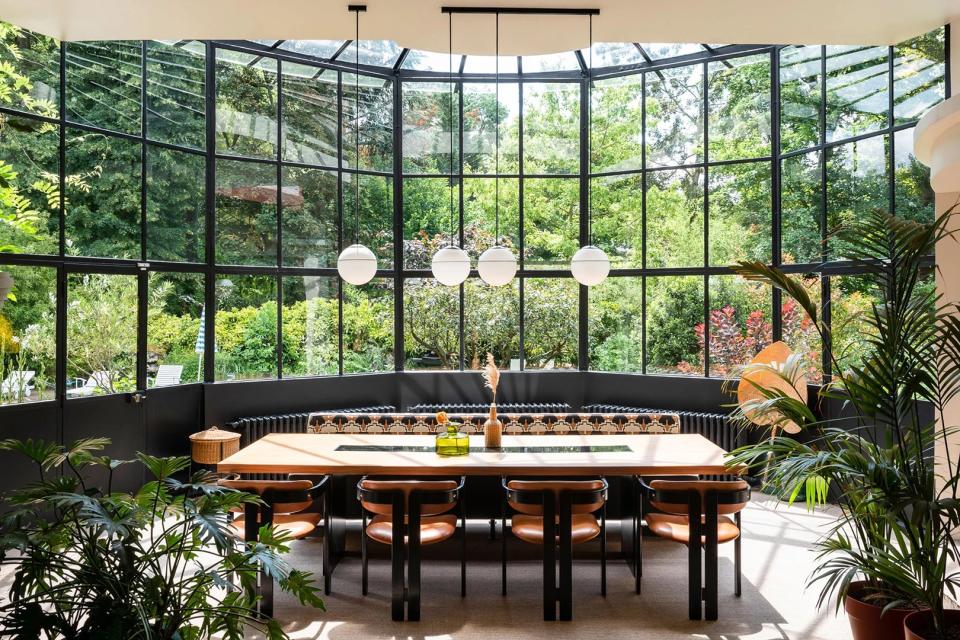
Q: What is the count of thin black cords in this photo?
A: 4